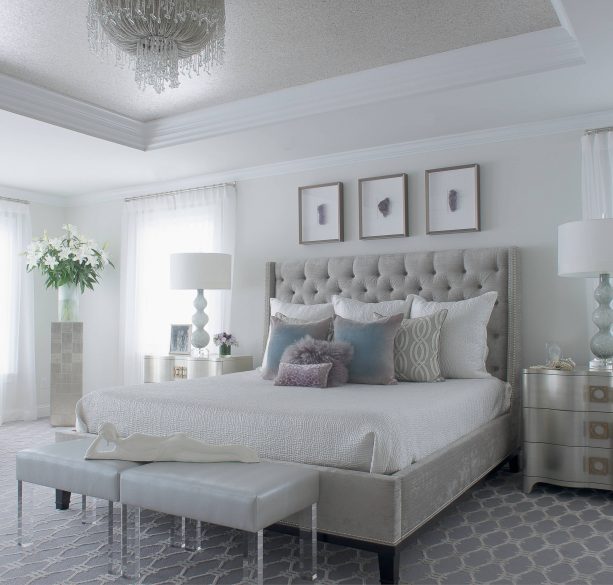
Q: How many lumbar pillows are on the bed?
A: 1